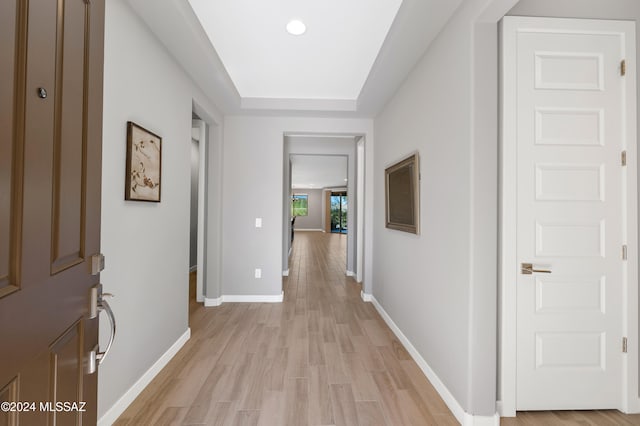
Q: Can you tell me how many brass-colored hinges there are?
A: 4